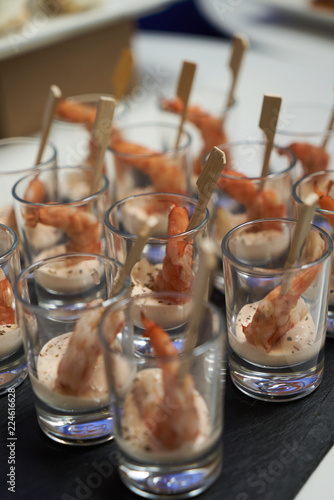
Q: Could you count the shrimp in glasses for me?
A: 13